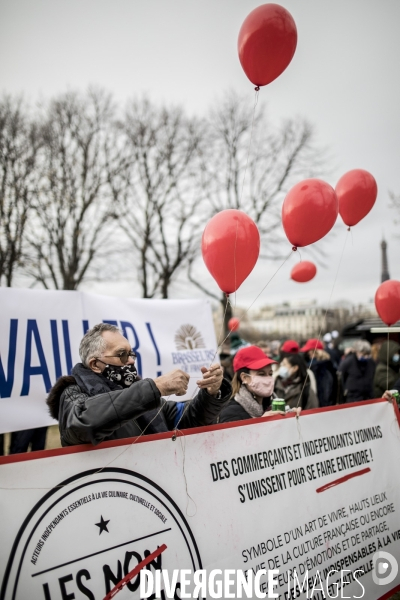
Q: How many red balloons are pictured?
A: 7